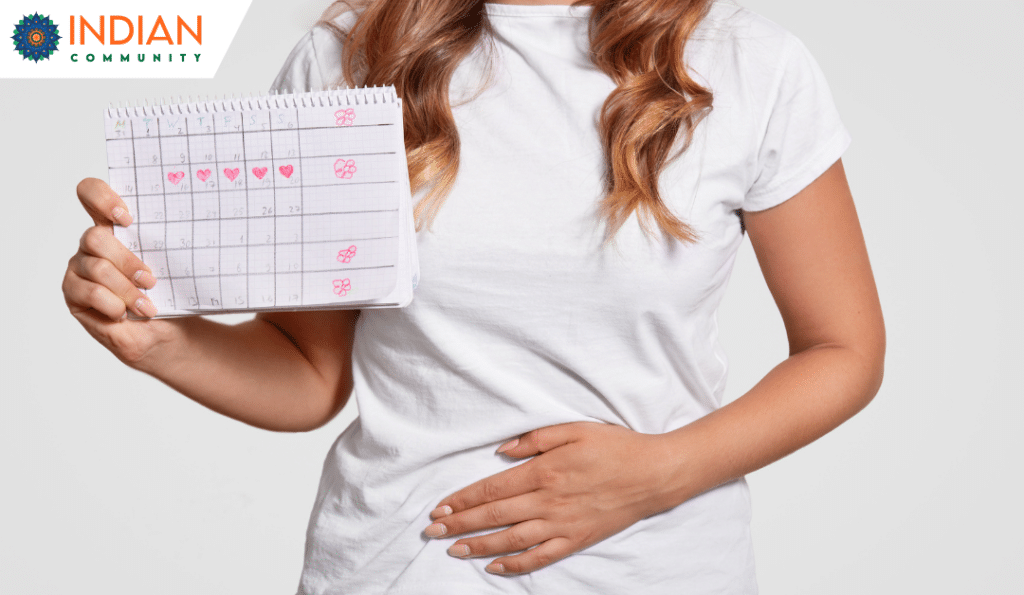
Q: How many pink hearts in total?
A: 5